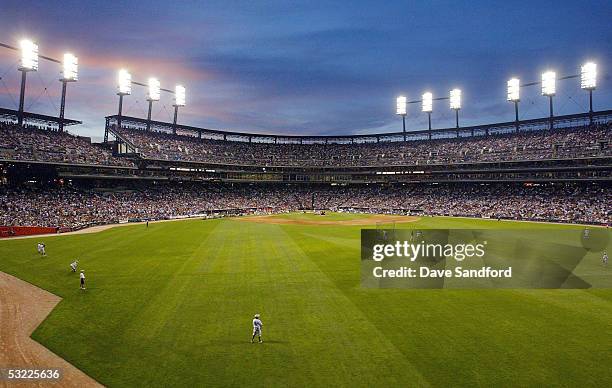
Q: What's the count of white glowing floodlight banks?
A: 11